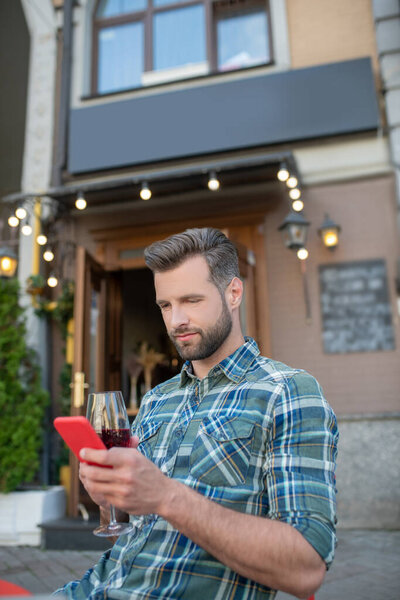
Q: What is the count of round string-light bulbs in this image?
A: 14